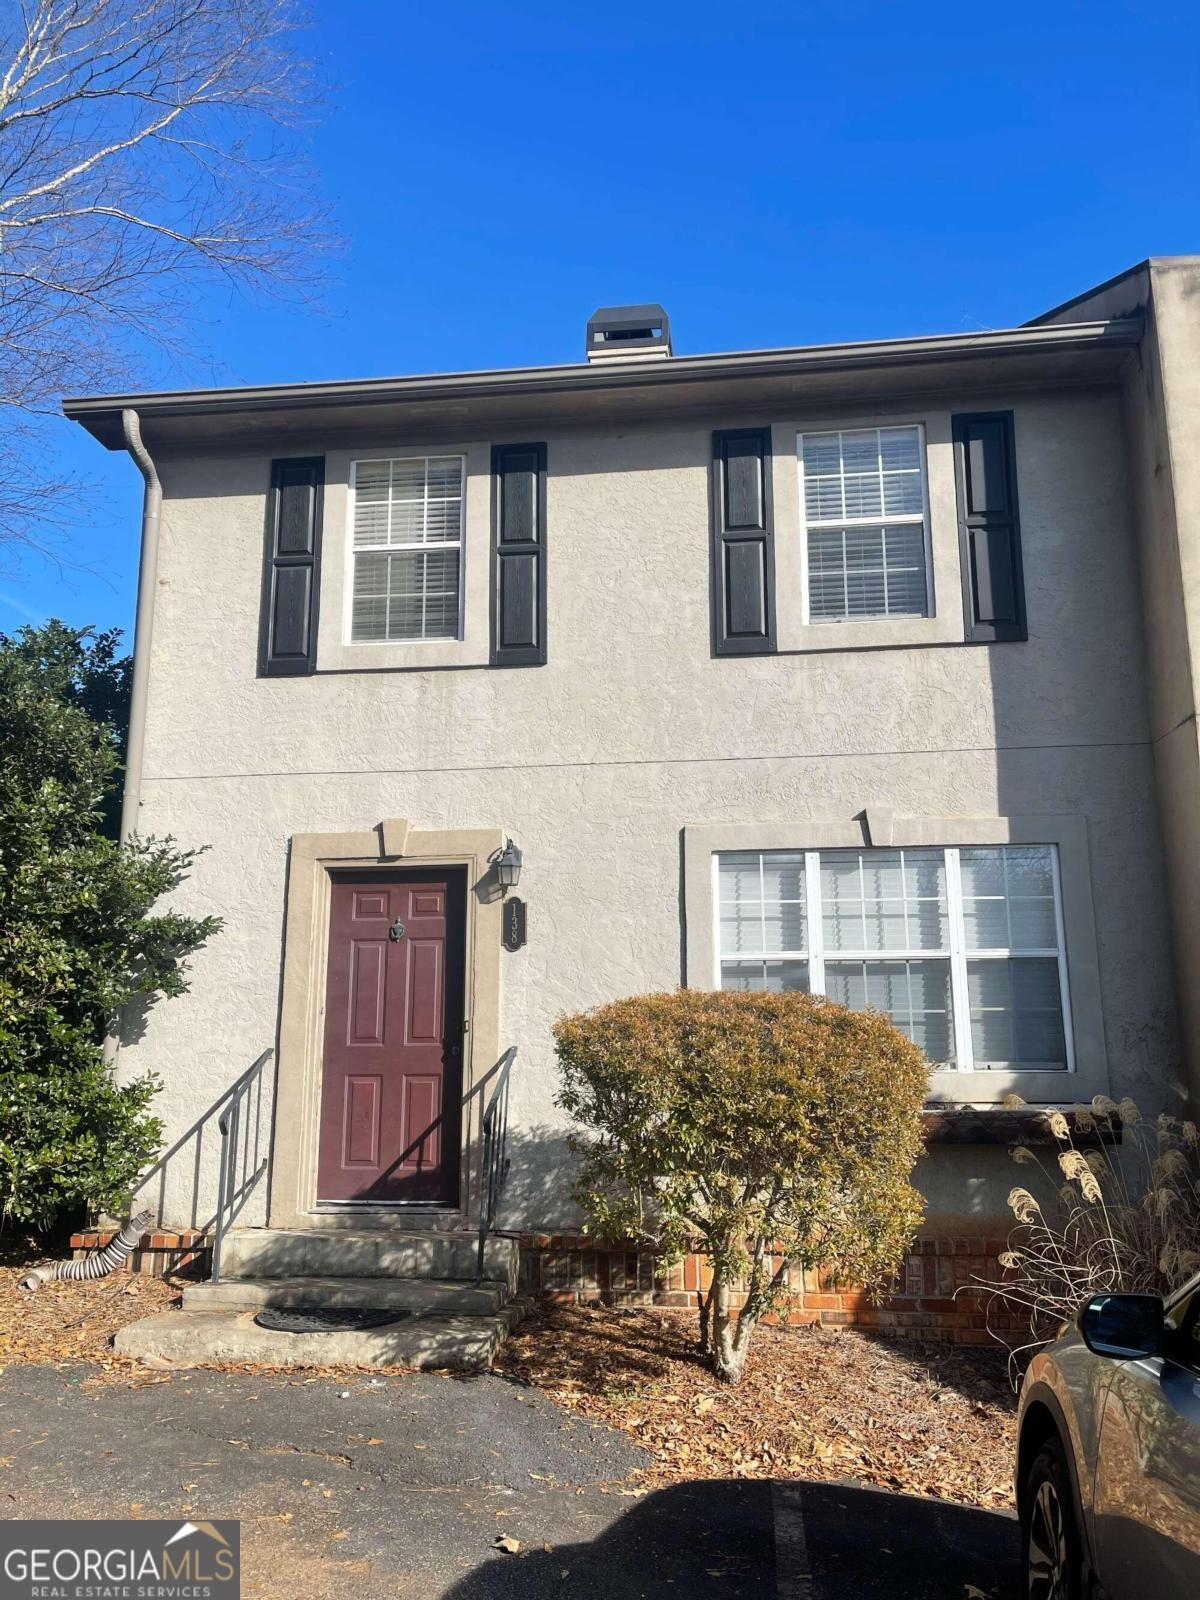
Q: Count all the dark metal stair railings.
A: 2